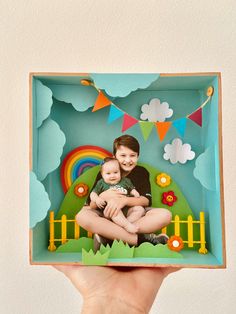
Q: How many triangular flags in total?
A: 7